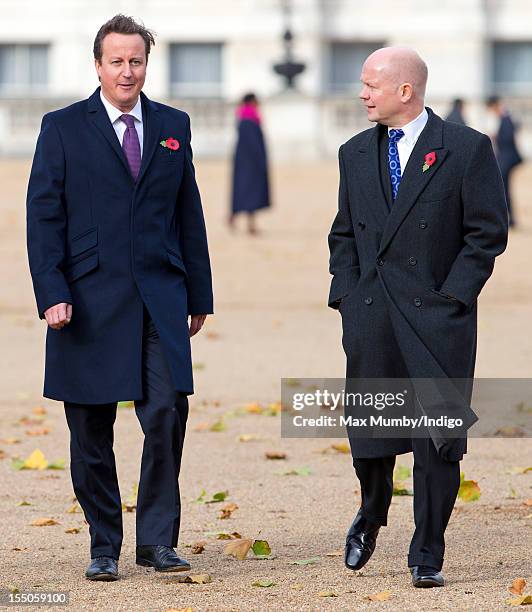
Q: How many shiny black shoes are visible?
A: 4